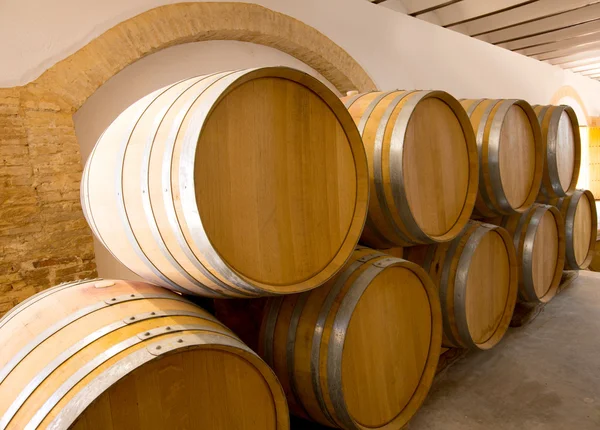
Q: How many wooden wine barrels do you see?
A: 9